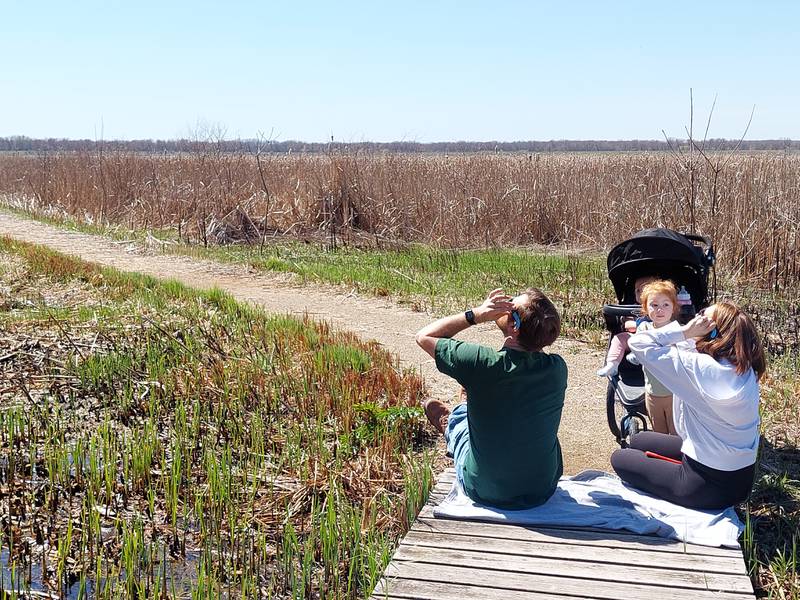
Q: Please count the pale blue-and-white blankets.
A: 1